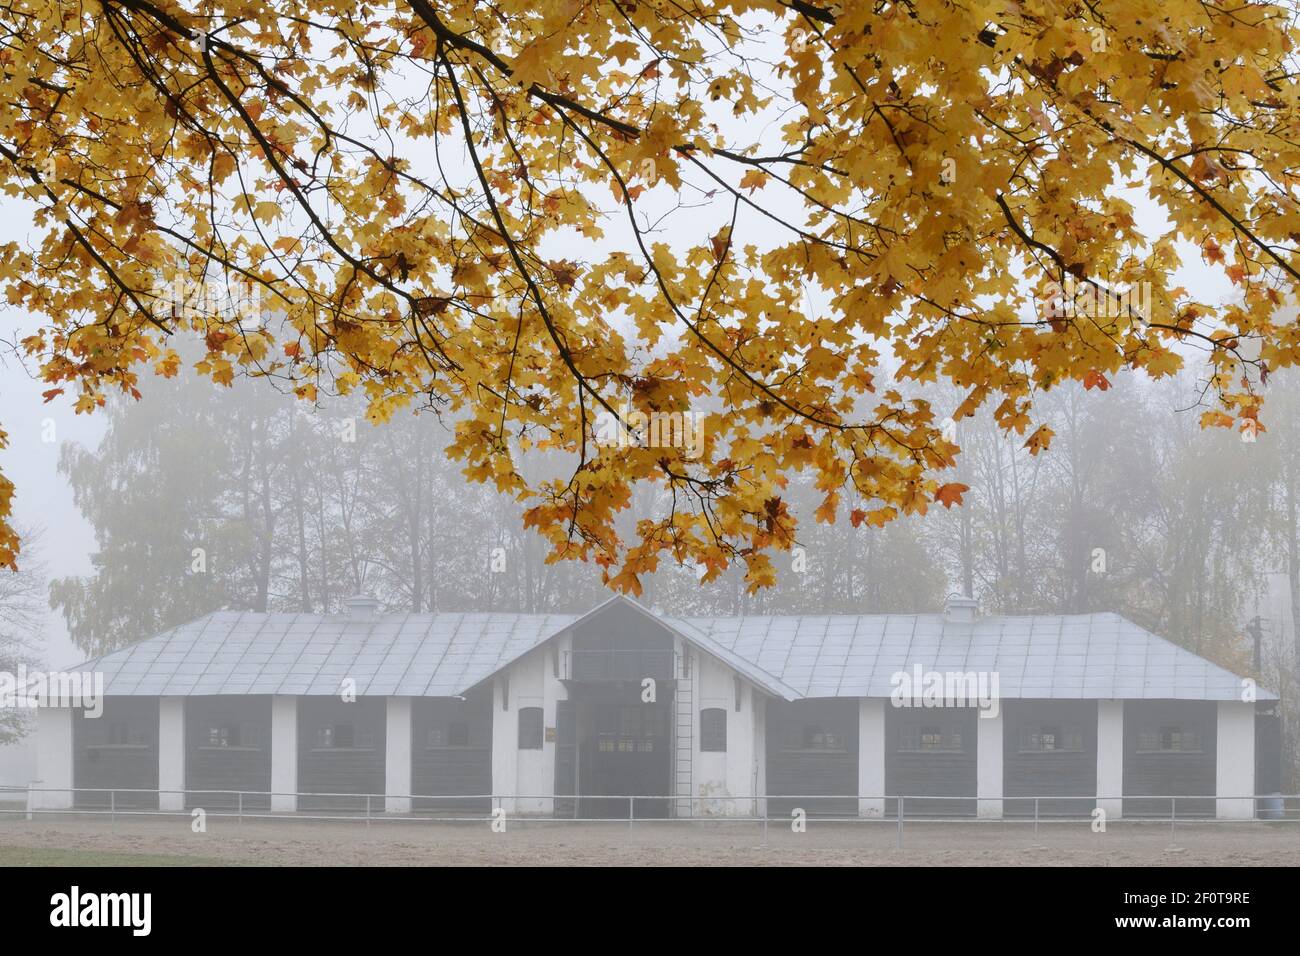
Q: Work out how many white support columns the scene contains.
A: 8